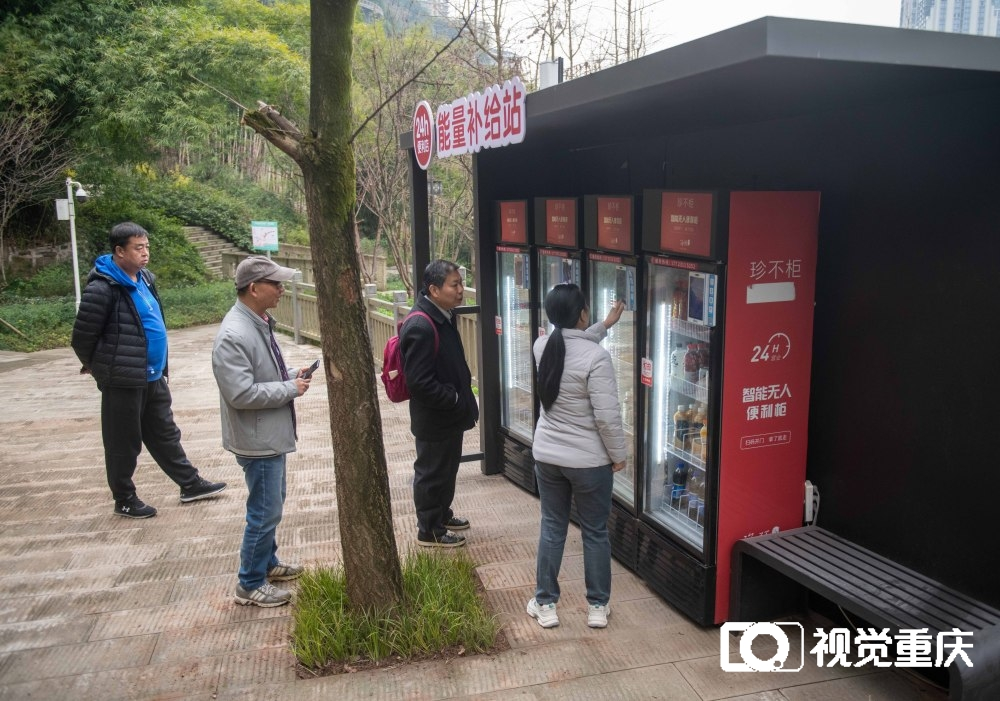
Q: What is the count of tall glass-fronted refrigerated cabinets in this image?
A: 4